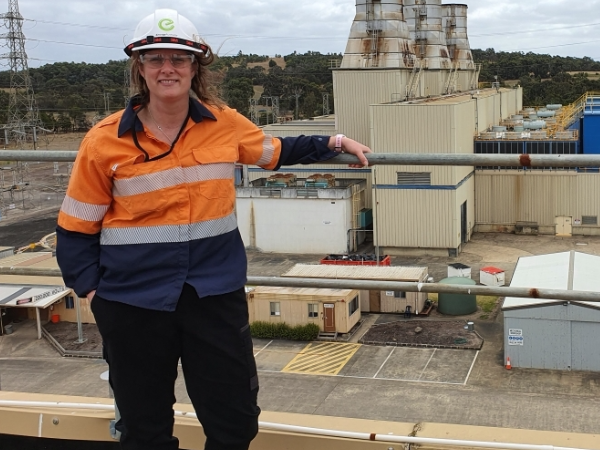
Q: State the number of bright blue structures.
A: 1